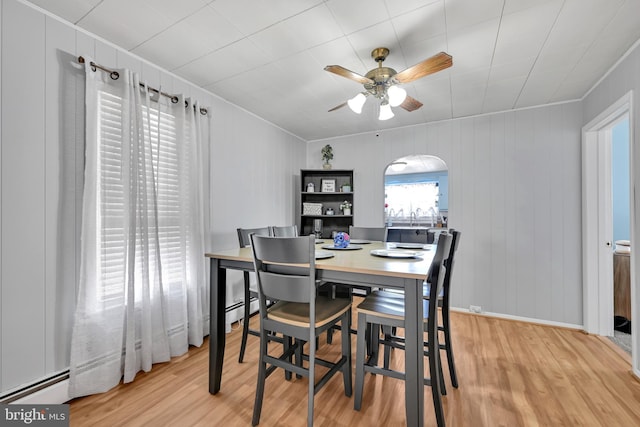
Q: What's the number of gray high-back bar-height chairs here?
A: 6